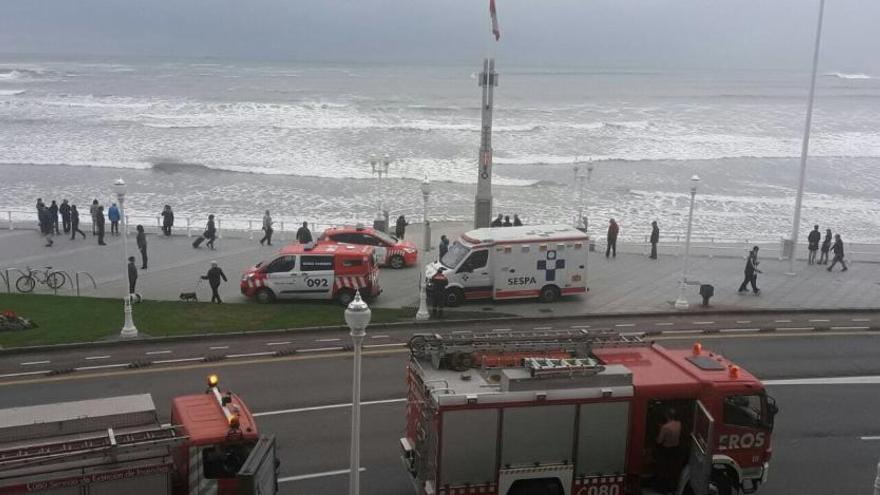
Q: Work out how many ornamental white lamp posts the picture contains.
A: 6